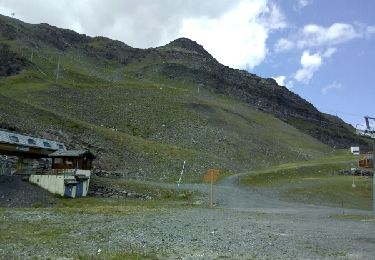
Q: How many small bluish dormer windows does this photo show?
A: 4